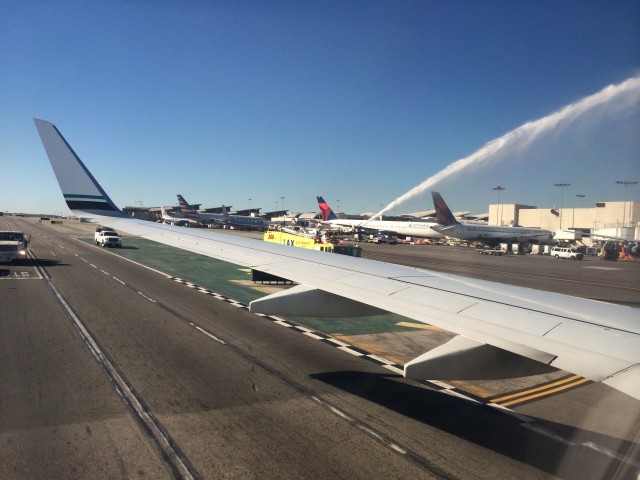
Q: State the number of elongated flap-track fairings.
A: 2